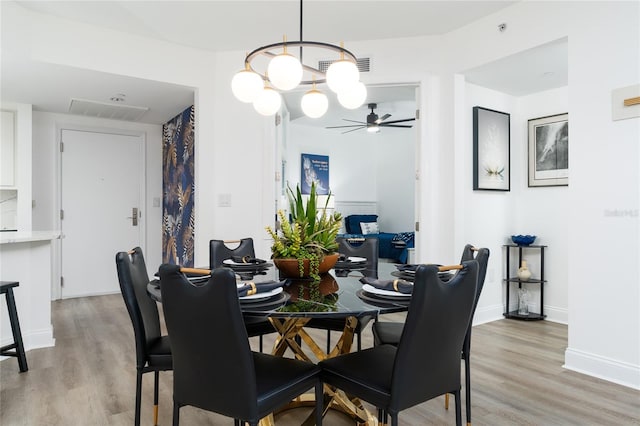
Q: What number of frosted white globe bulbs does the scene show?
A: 6